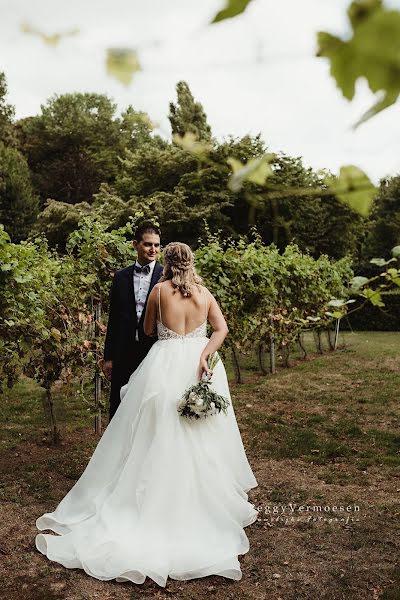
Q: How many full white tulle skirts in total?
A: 1